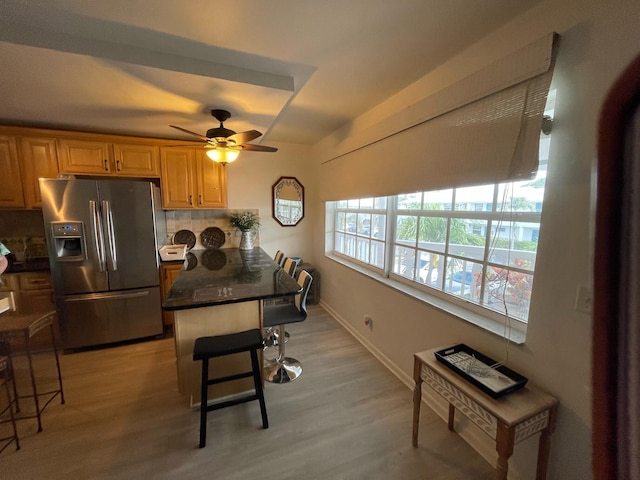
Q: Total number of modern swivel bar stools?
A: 3